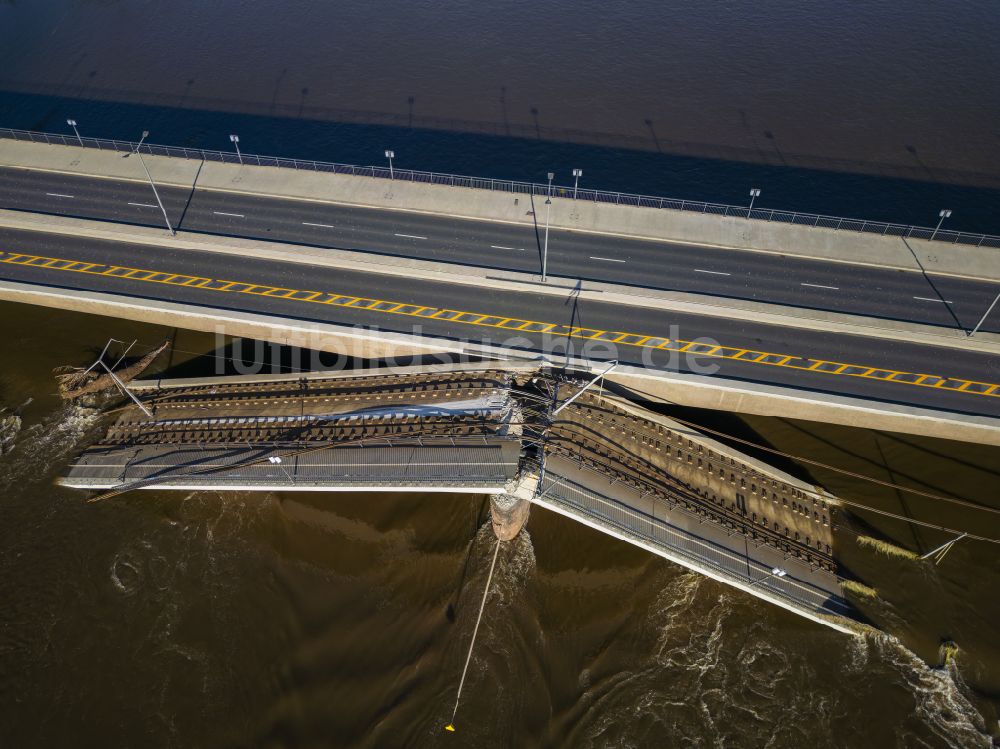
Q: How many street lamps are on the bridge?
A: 11